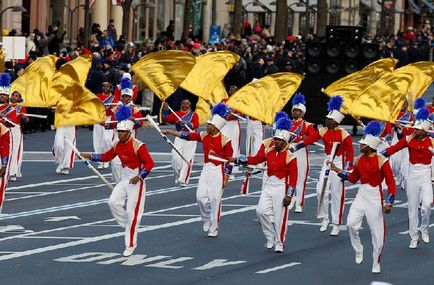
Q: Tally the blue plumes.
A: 11